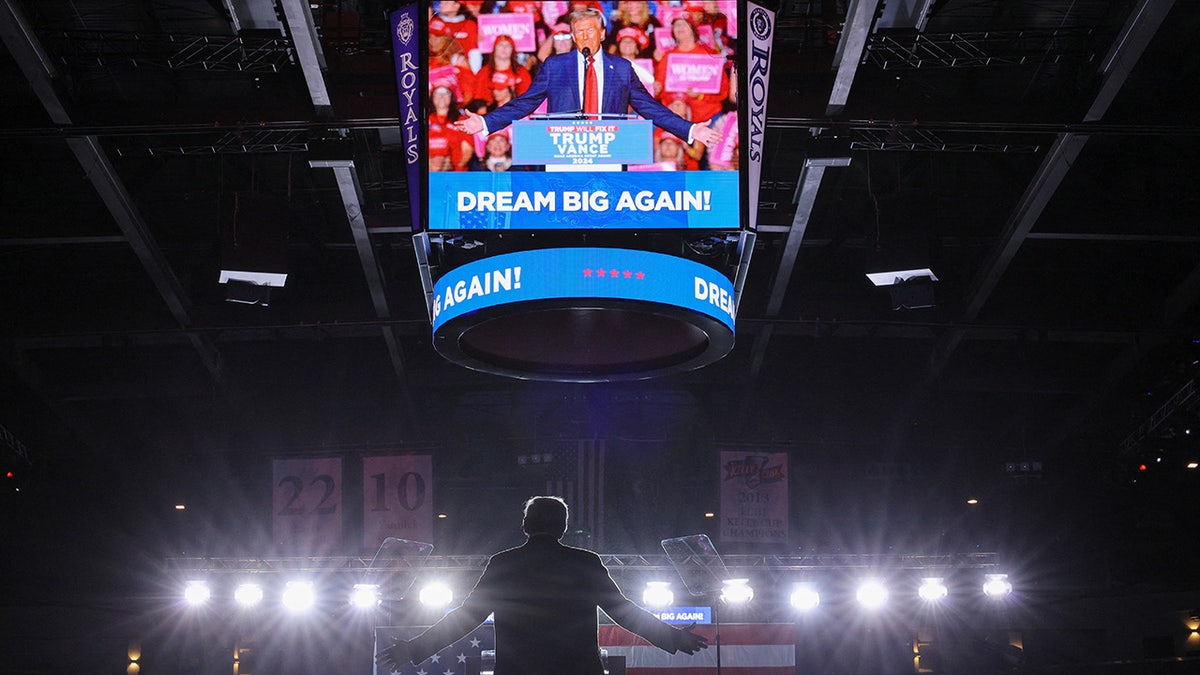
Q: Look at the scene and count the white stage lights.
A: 11